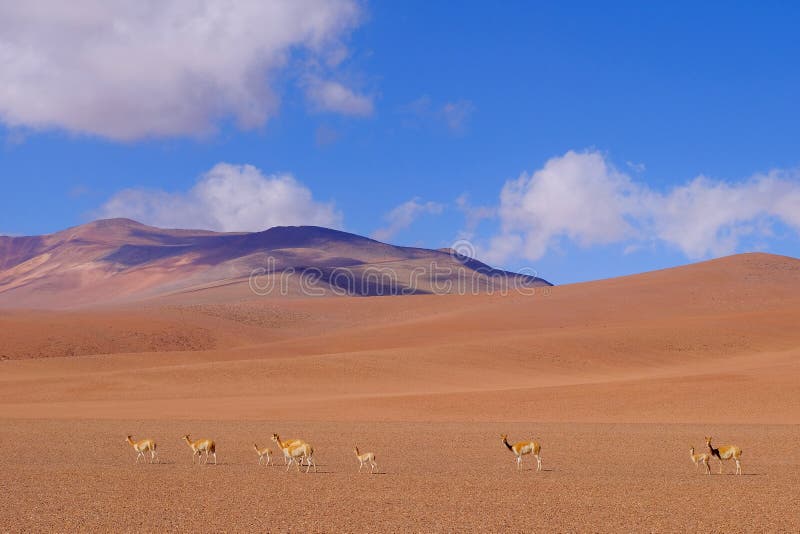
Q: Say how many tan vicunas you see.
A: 9